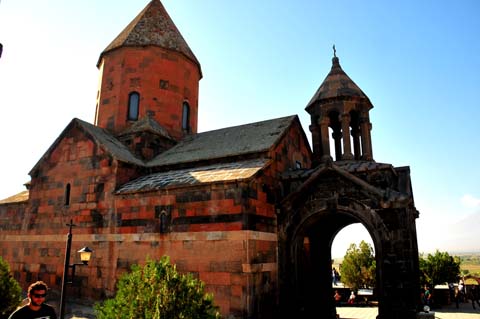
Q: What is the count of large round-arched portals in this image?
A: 1